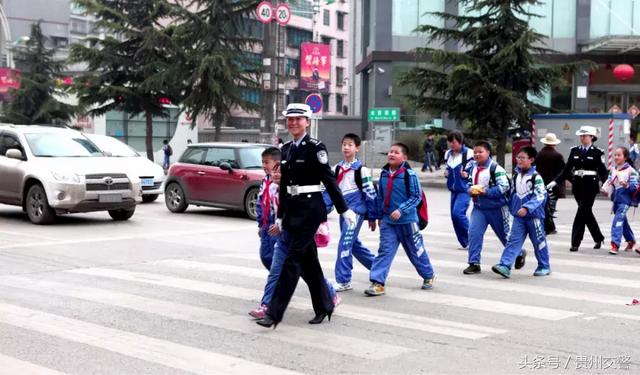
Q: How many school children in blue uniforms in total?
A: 8